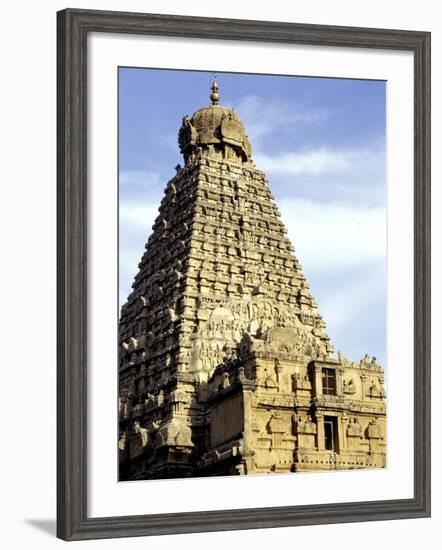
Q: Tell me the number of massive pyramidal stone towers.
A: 1